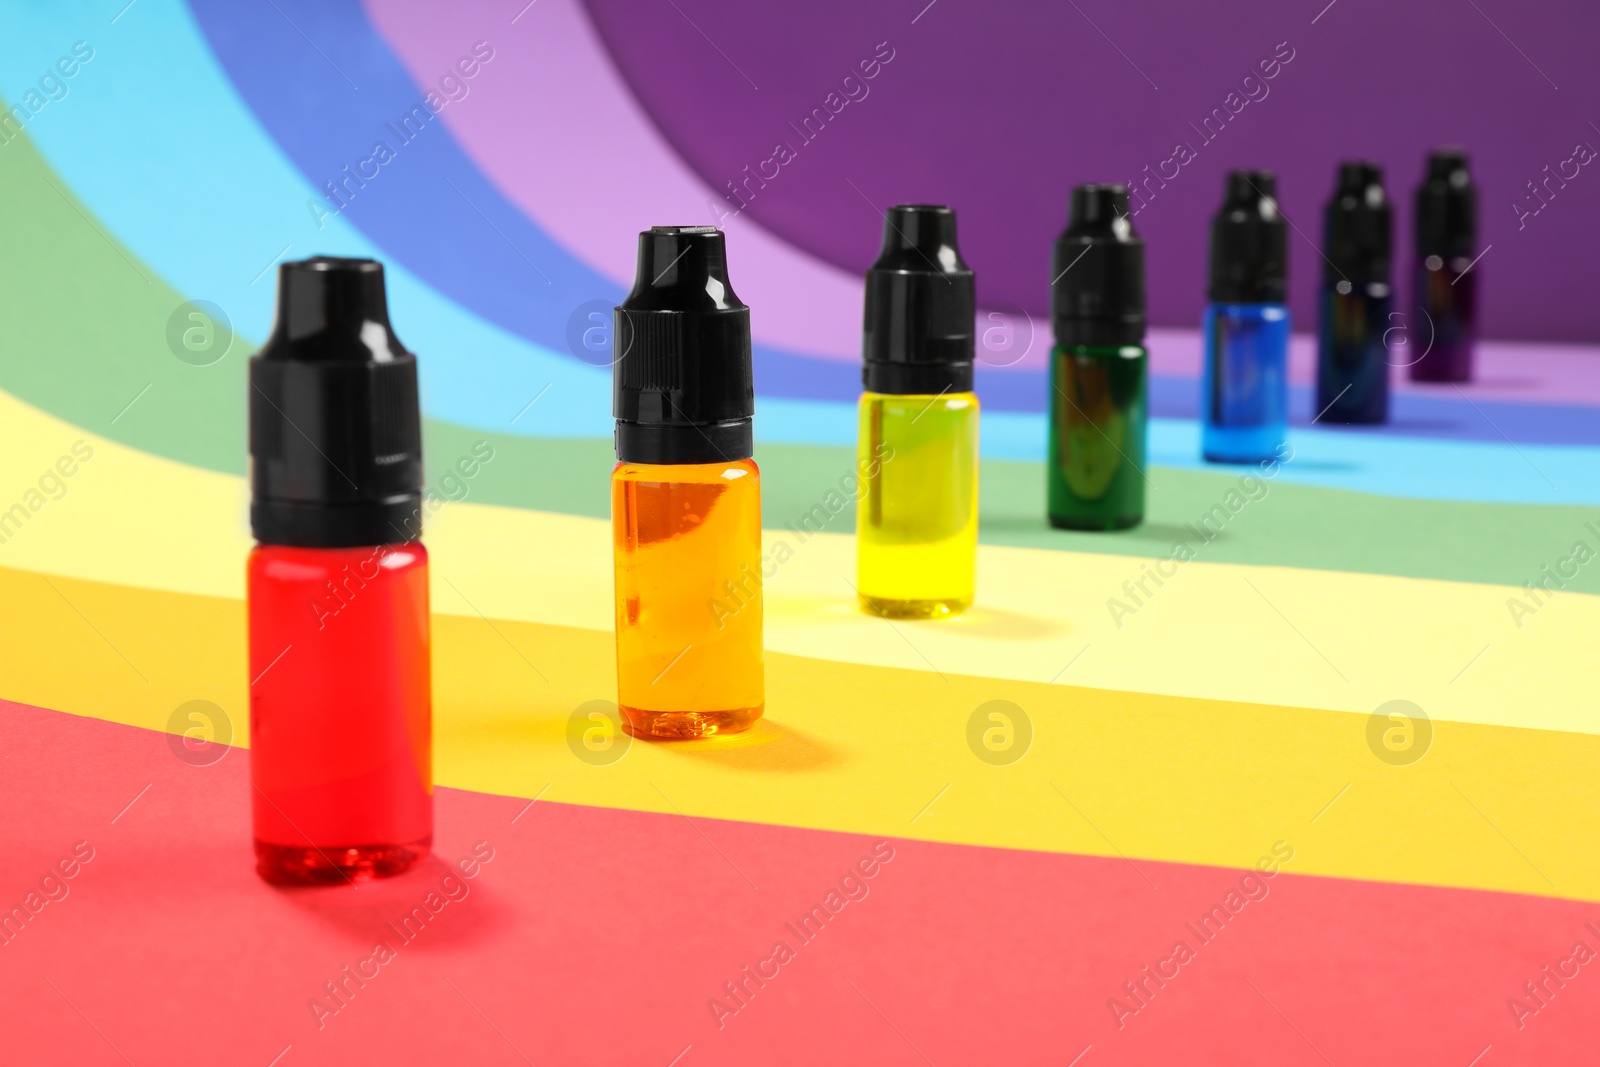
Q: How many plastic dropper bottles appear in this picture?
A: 7